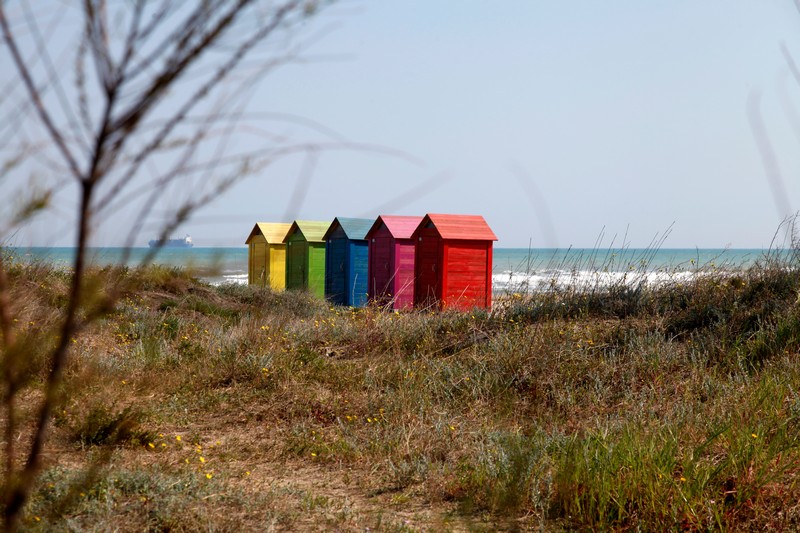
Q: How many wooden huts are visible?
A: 5